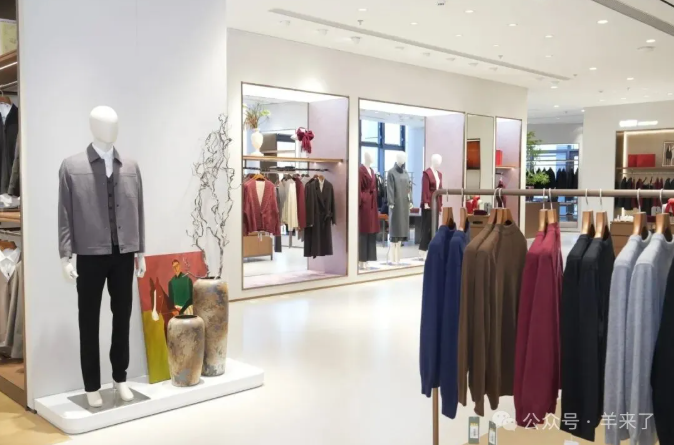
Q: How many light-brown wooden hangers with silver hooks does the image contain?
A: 11